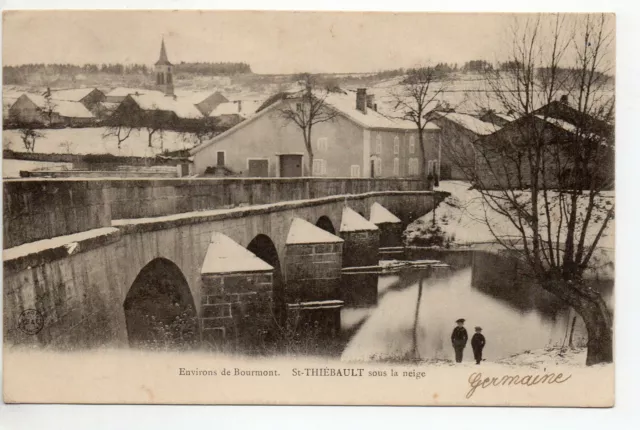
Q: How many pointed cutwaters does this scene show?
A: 4